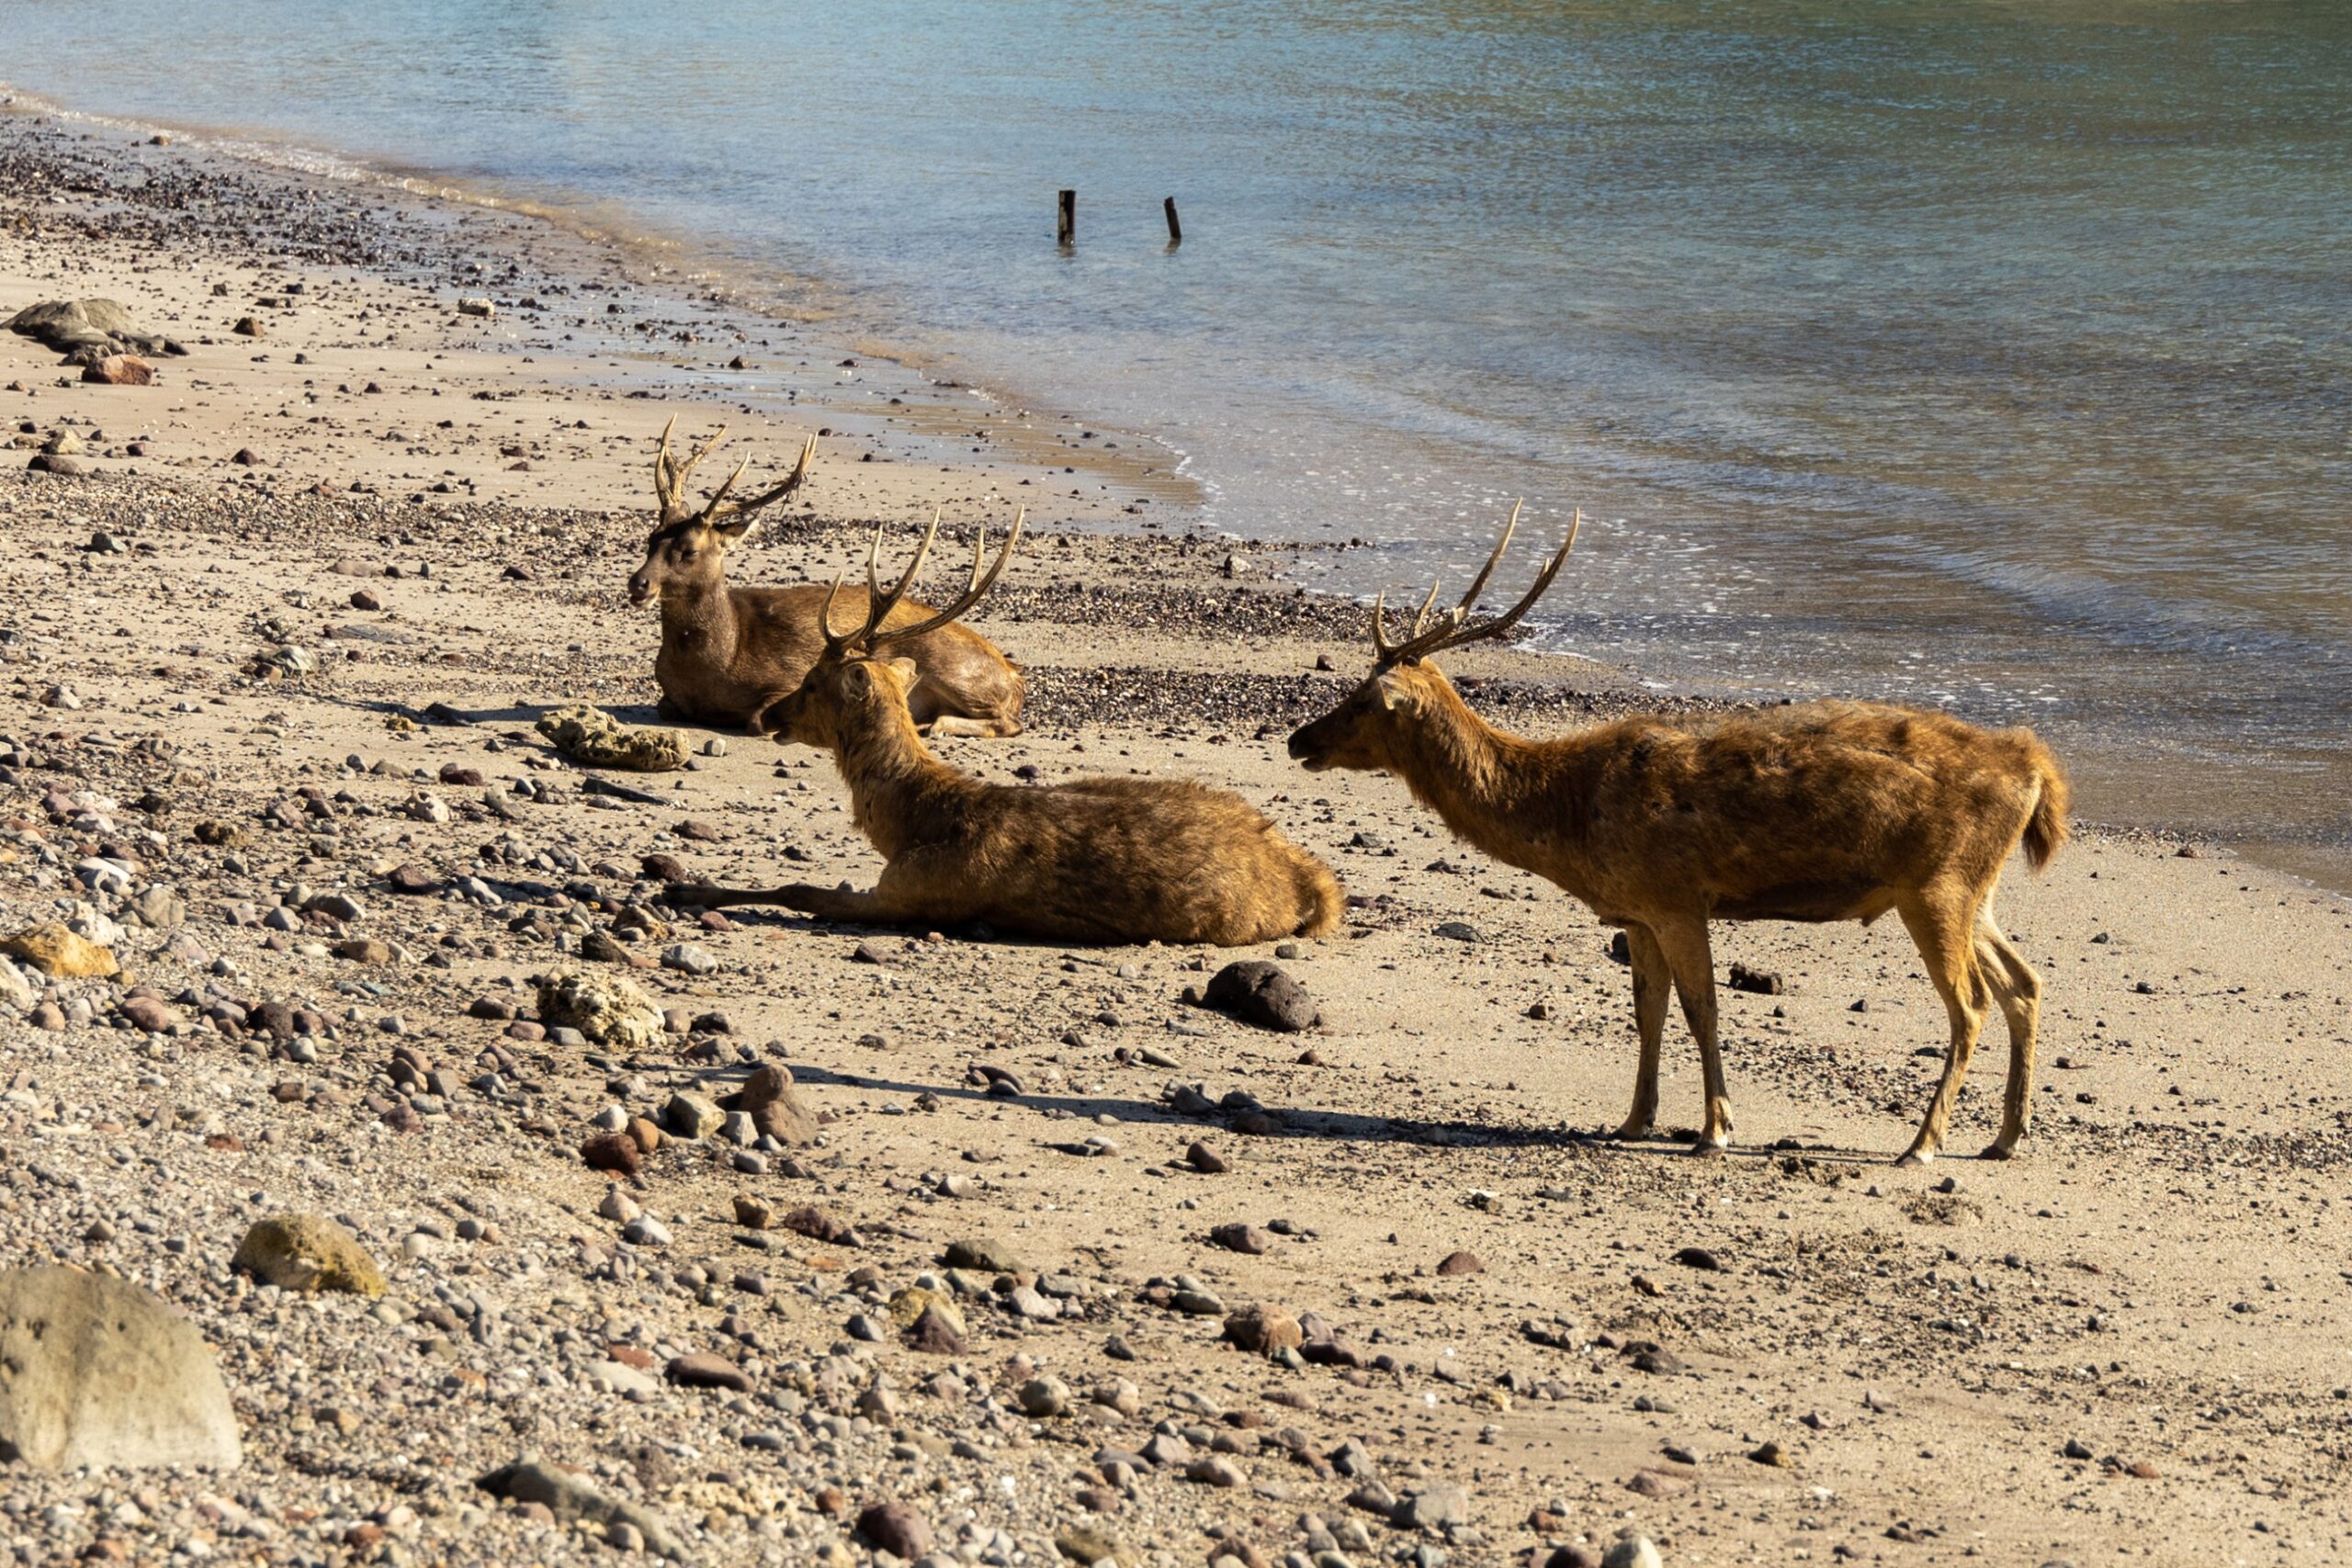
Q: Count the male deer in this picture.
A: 3